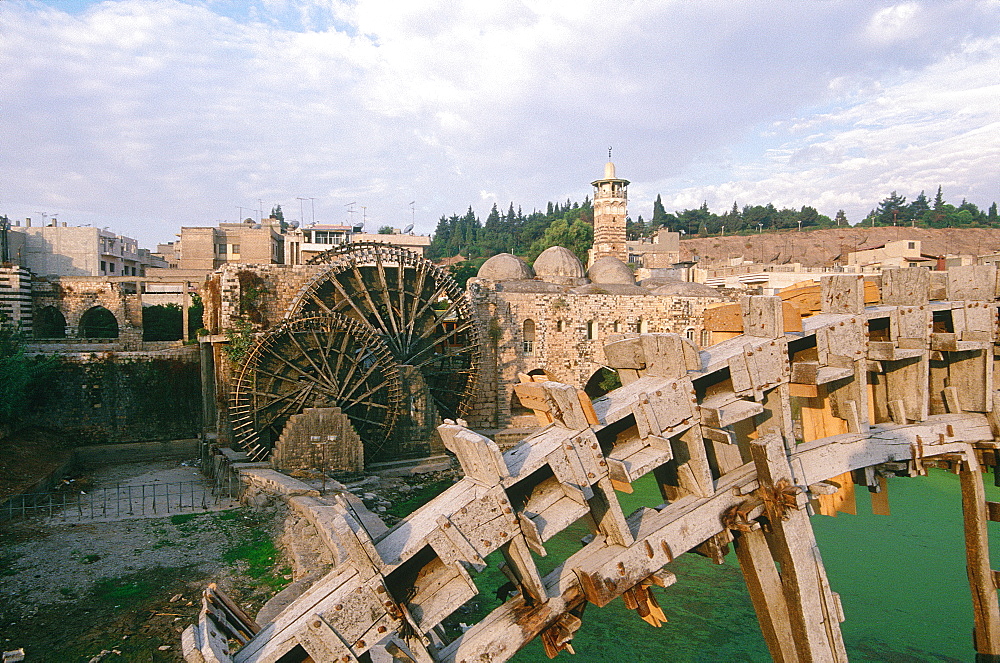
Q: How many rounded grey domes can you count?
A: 3